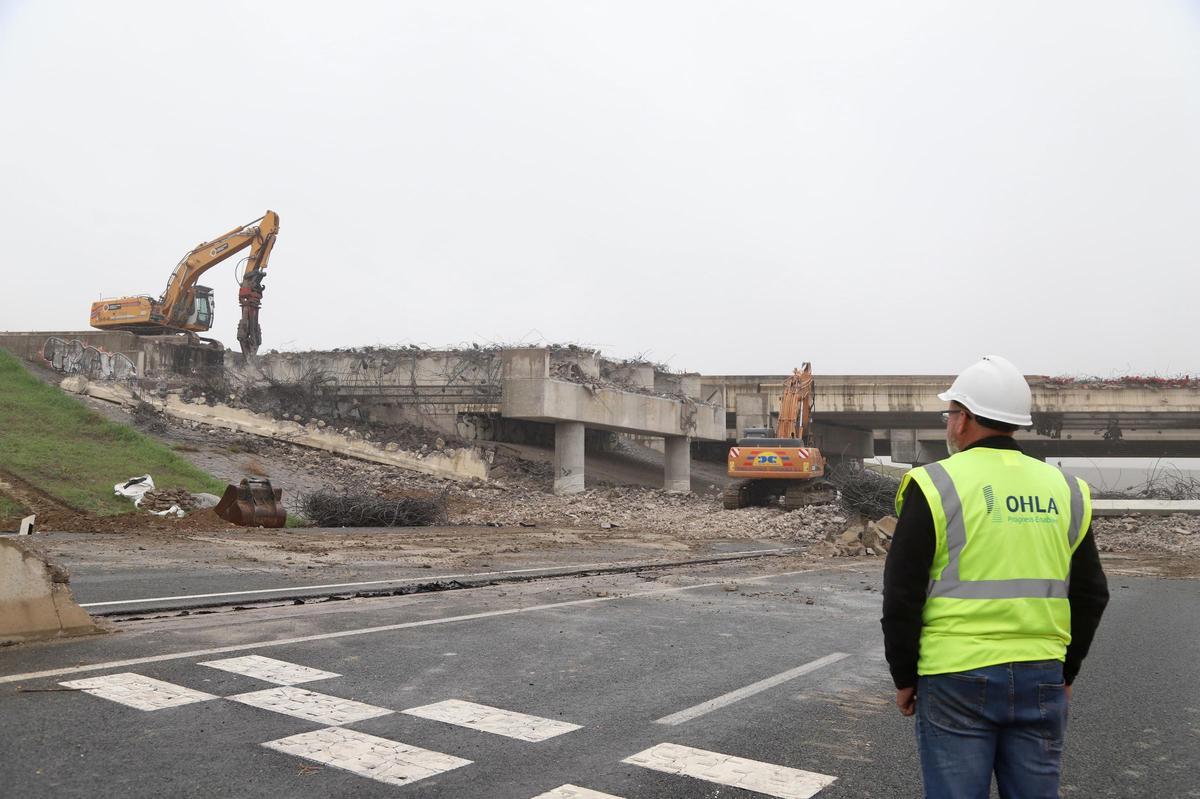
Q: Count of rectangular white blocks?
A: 7